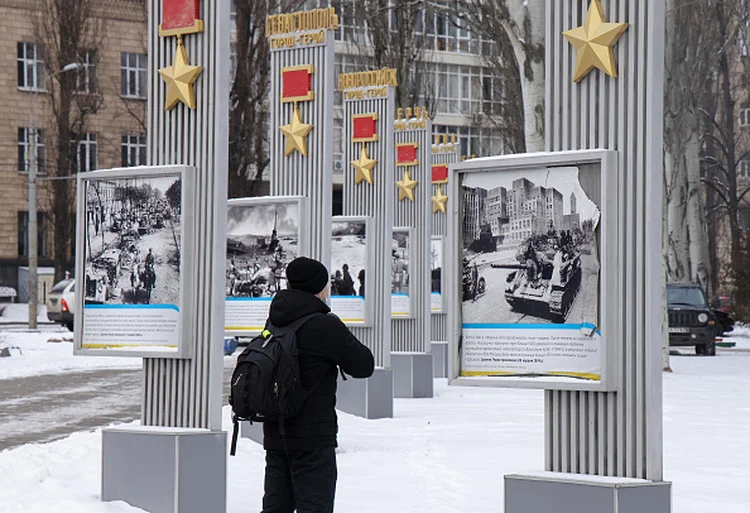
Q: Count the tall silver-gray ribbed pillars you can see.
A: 6